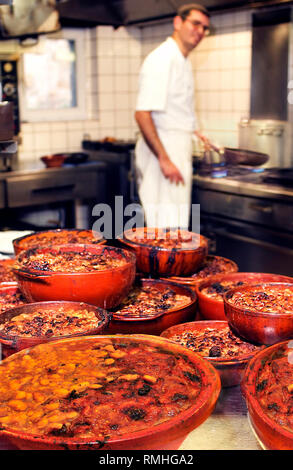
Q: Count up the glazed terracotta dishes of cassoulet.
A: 13